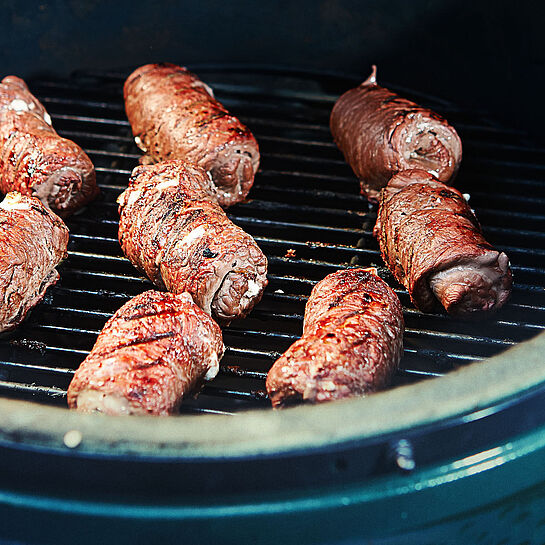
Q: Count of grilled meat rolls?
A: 8